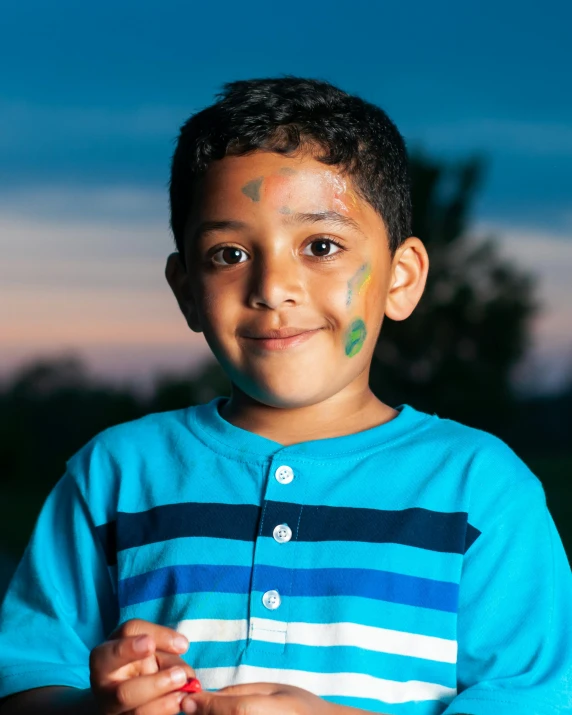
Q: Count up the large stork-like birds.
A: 0